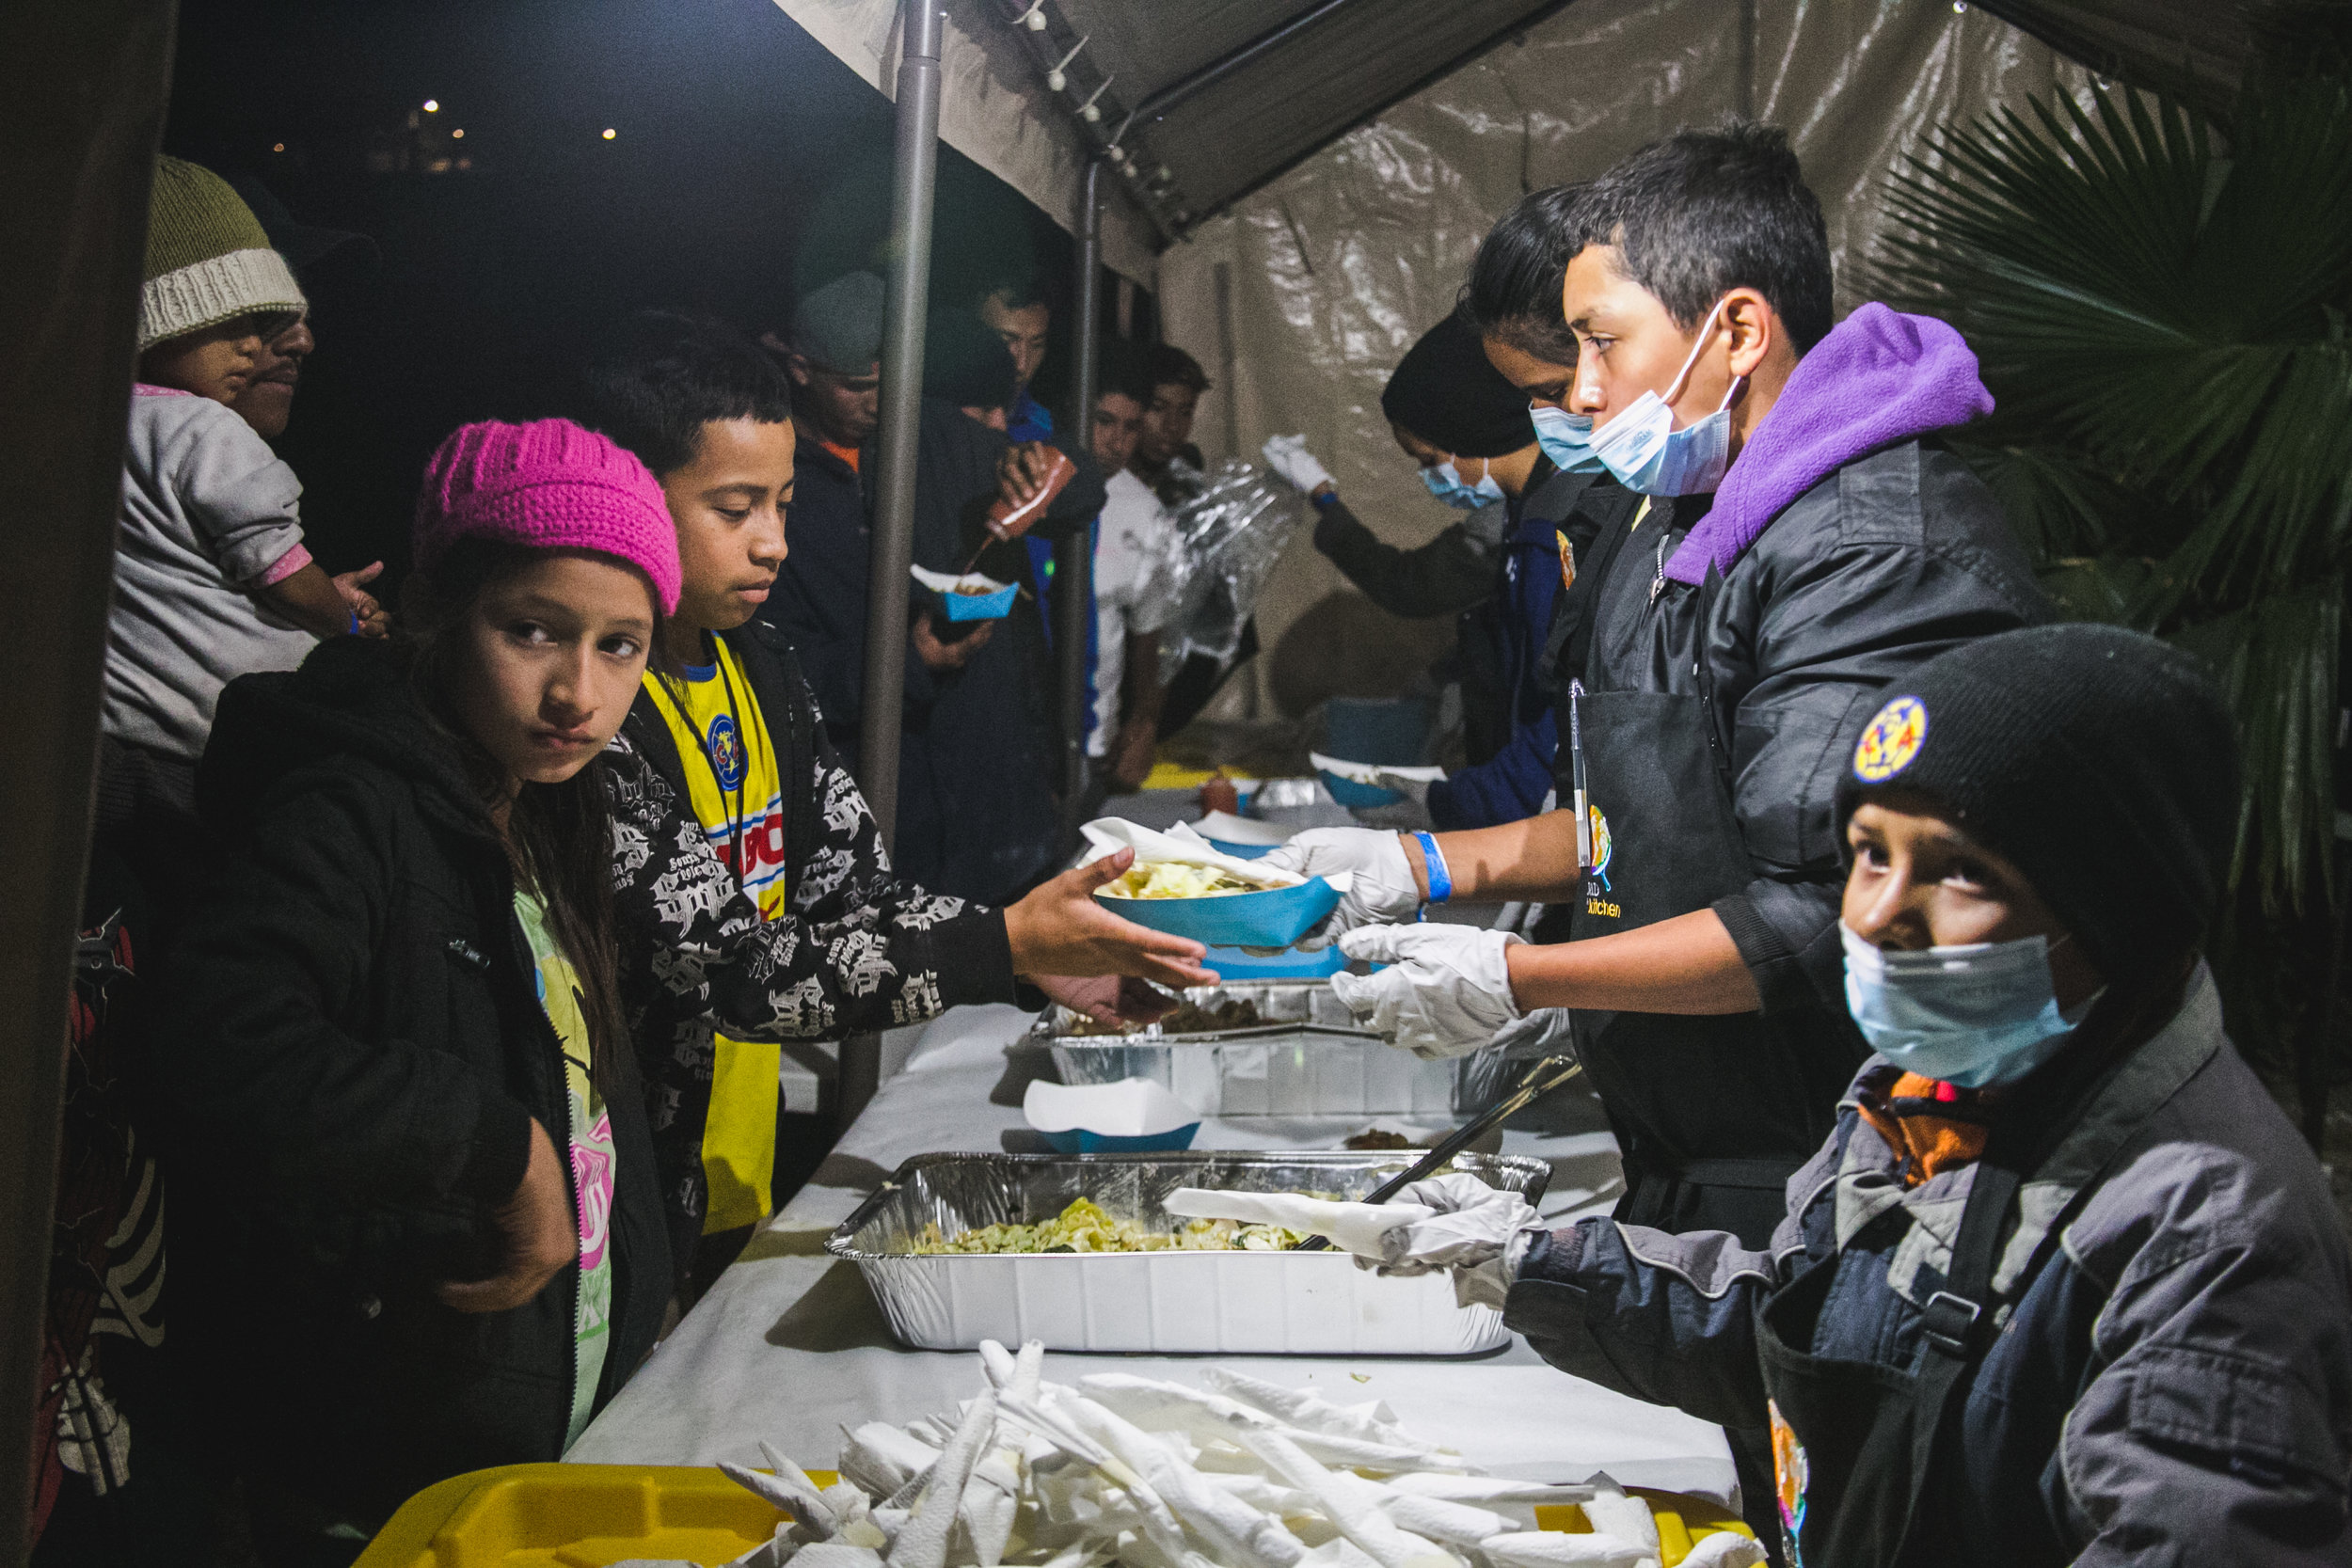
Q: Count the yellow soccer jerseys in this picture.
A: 1